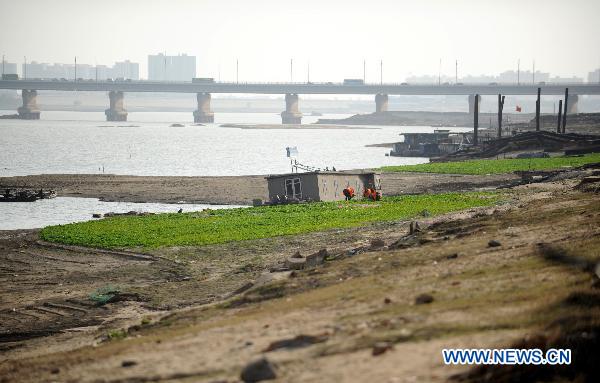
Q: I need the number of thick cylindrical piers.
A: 7